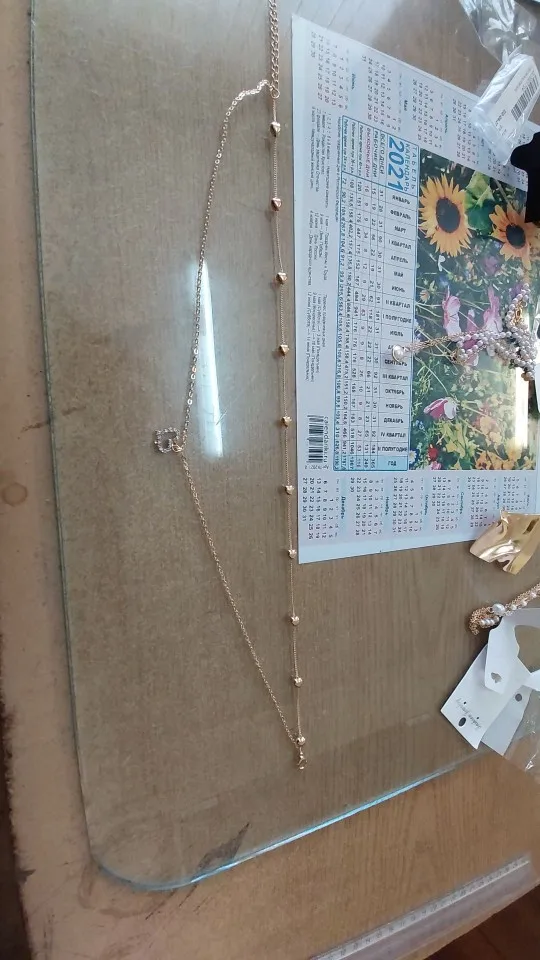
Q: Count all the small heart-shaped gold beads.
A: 10